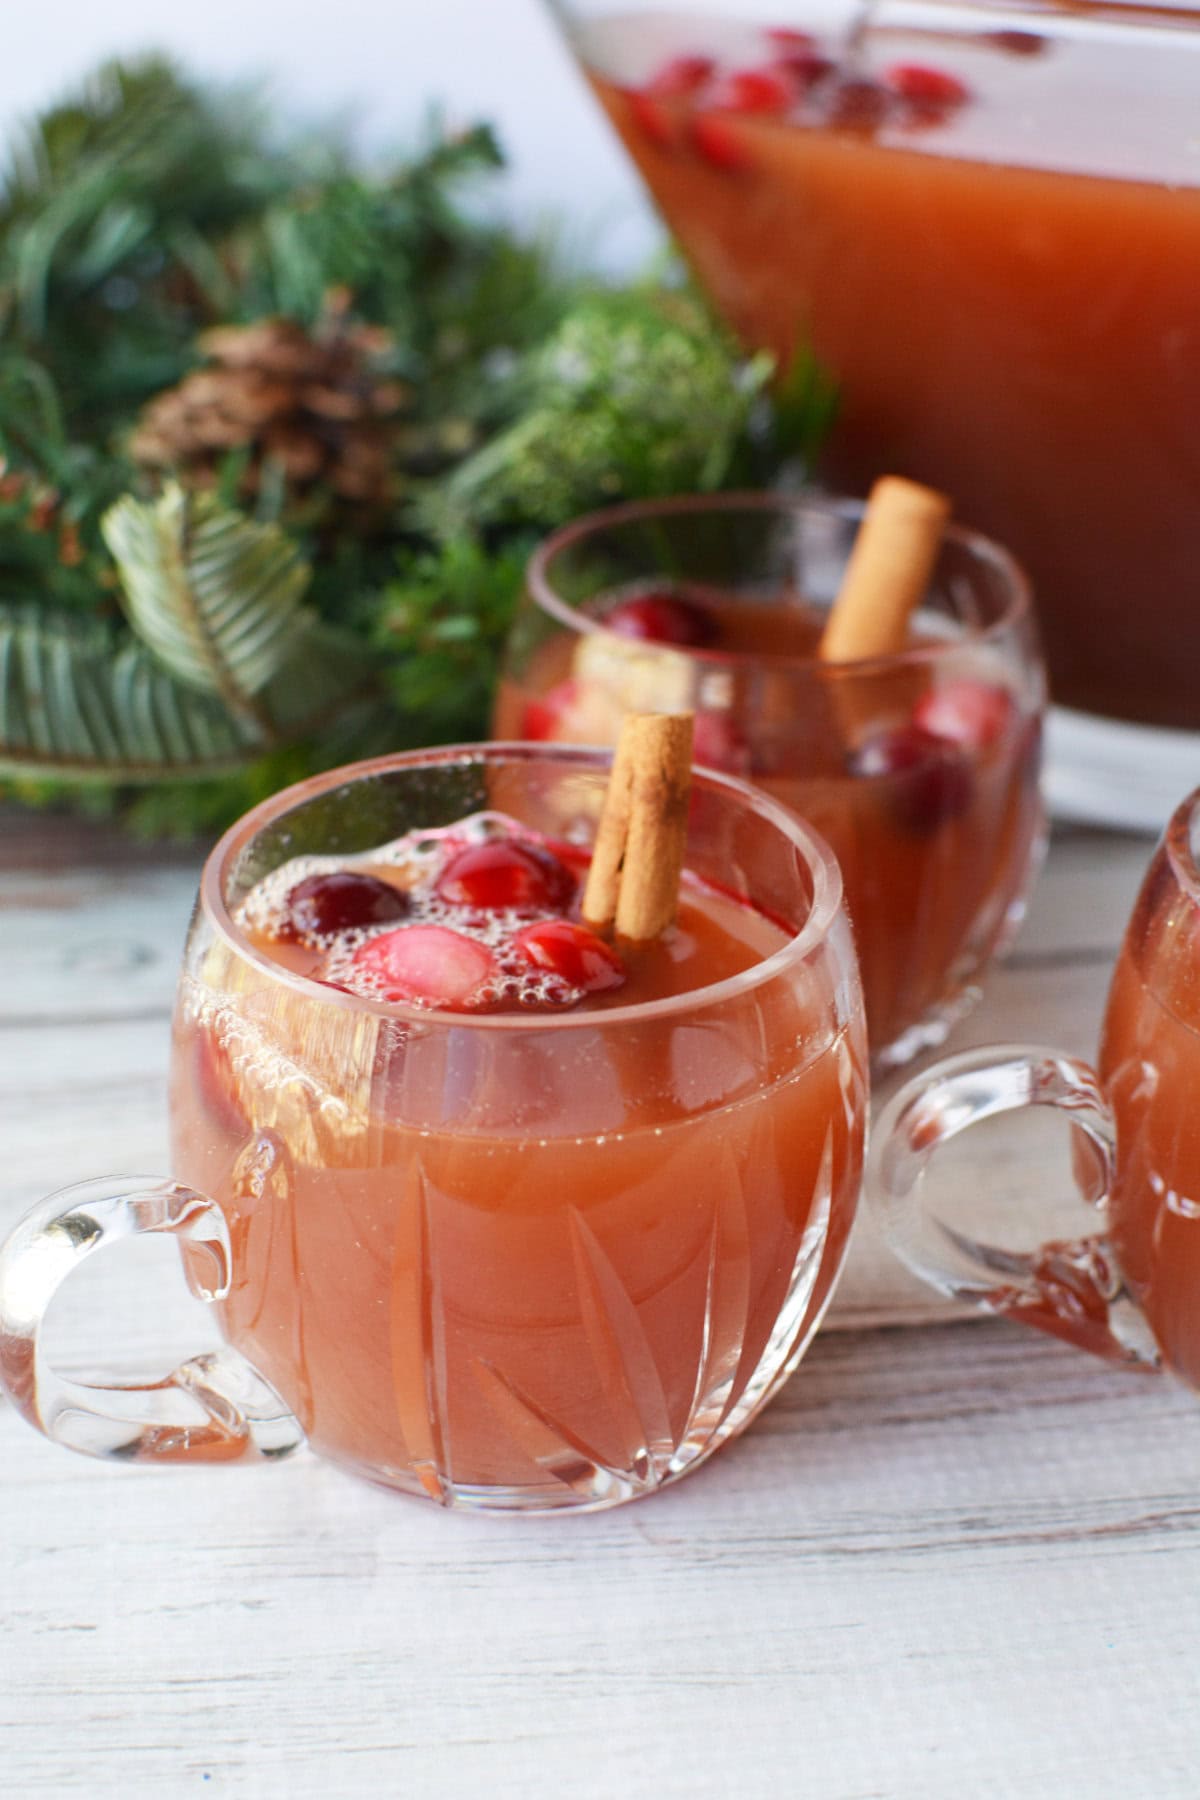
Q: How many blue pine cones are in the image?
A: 0